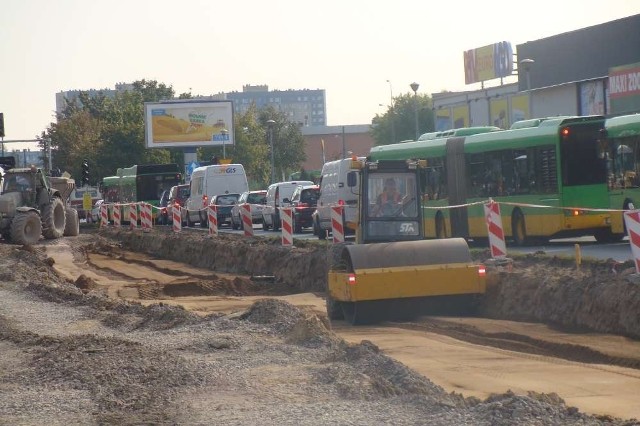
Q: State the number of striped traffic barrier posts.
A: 12